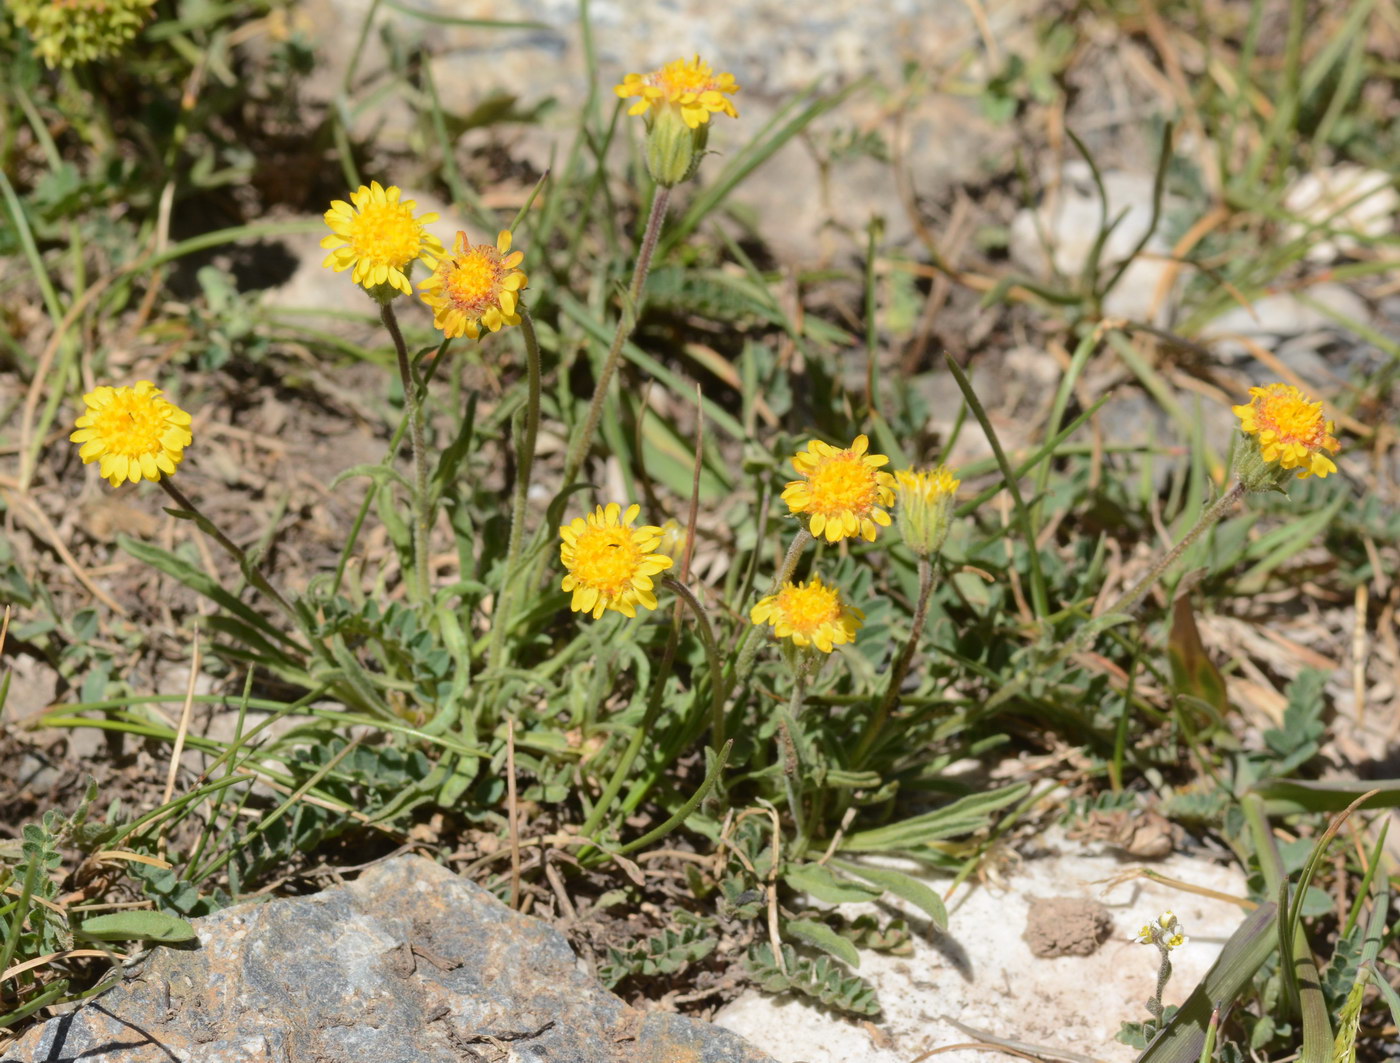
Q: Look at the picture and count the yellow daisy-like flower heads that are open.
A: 8